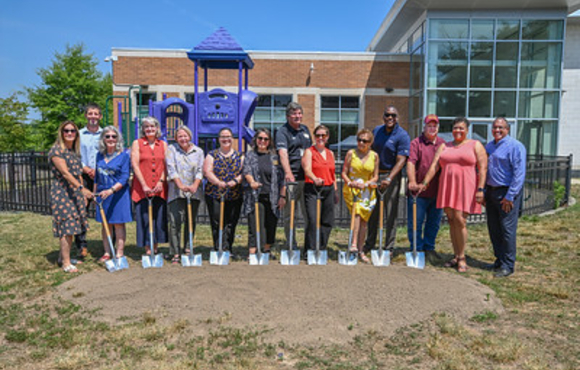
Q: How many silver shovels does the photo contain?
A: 10